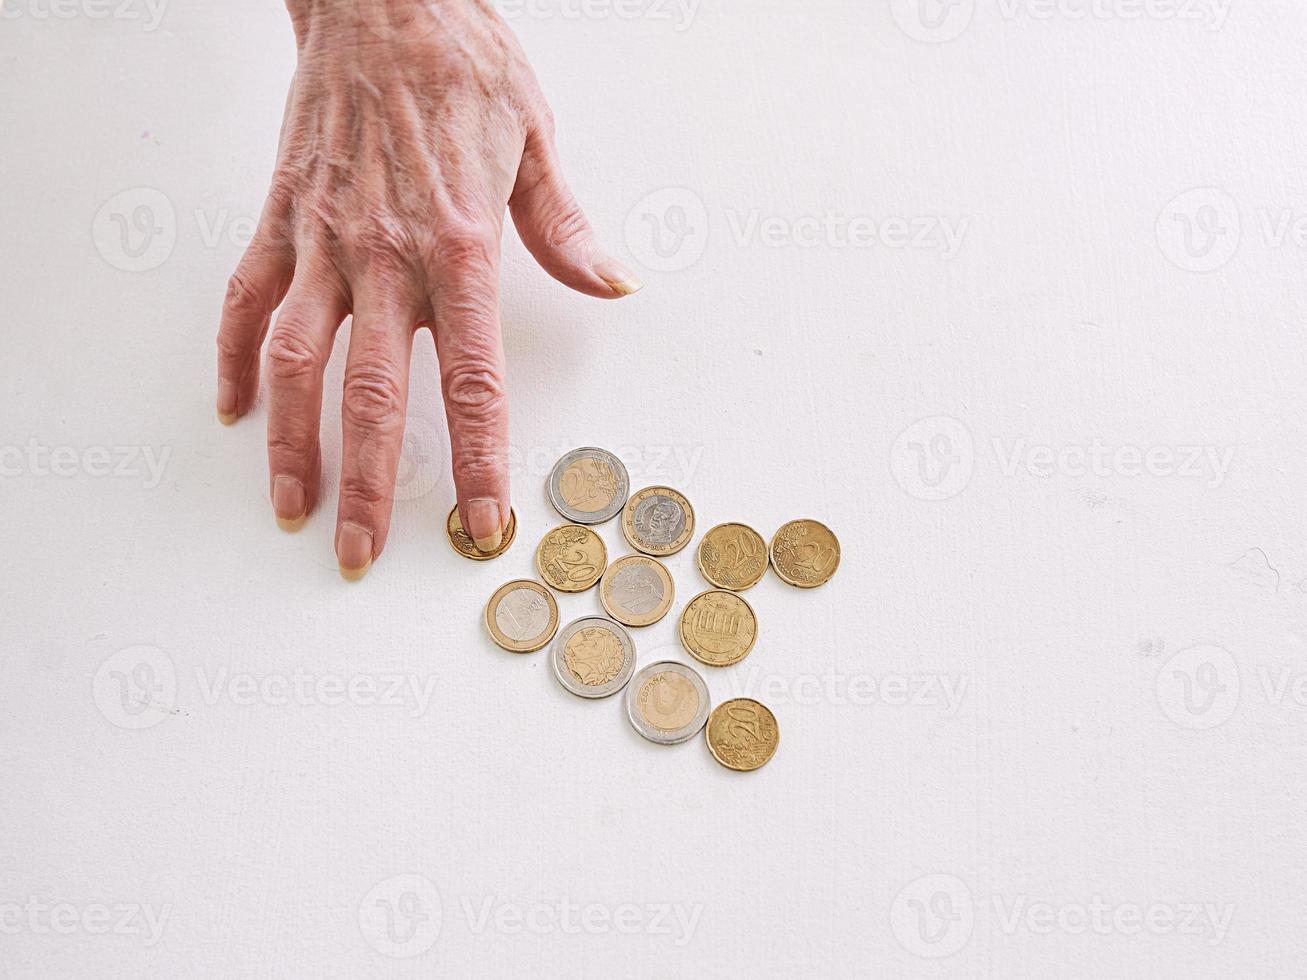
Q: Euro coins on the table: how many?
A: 12